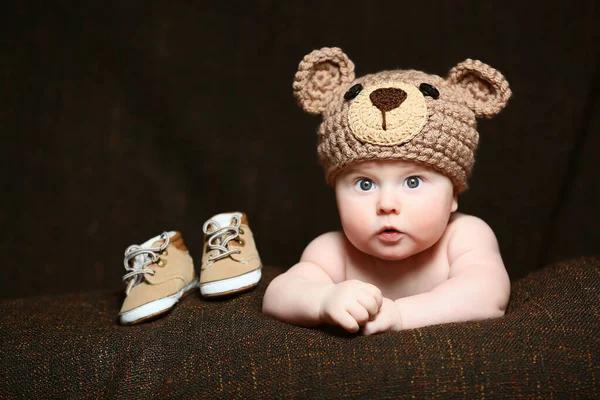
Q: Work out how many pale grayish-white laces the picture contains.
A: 2